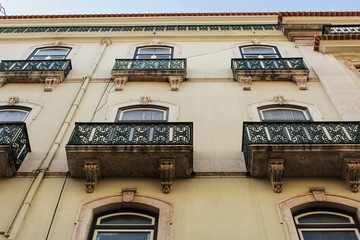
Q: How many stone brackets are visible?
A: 10